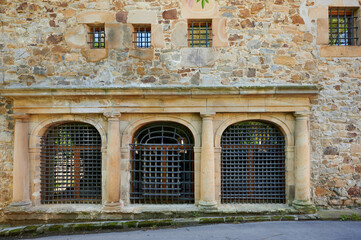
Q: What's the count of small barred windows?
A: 4